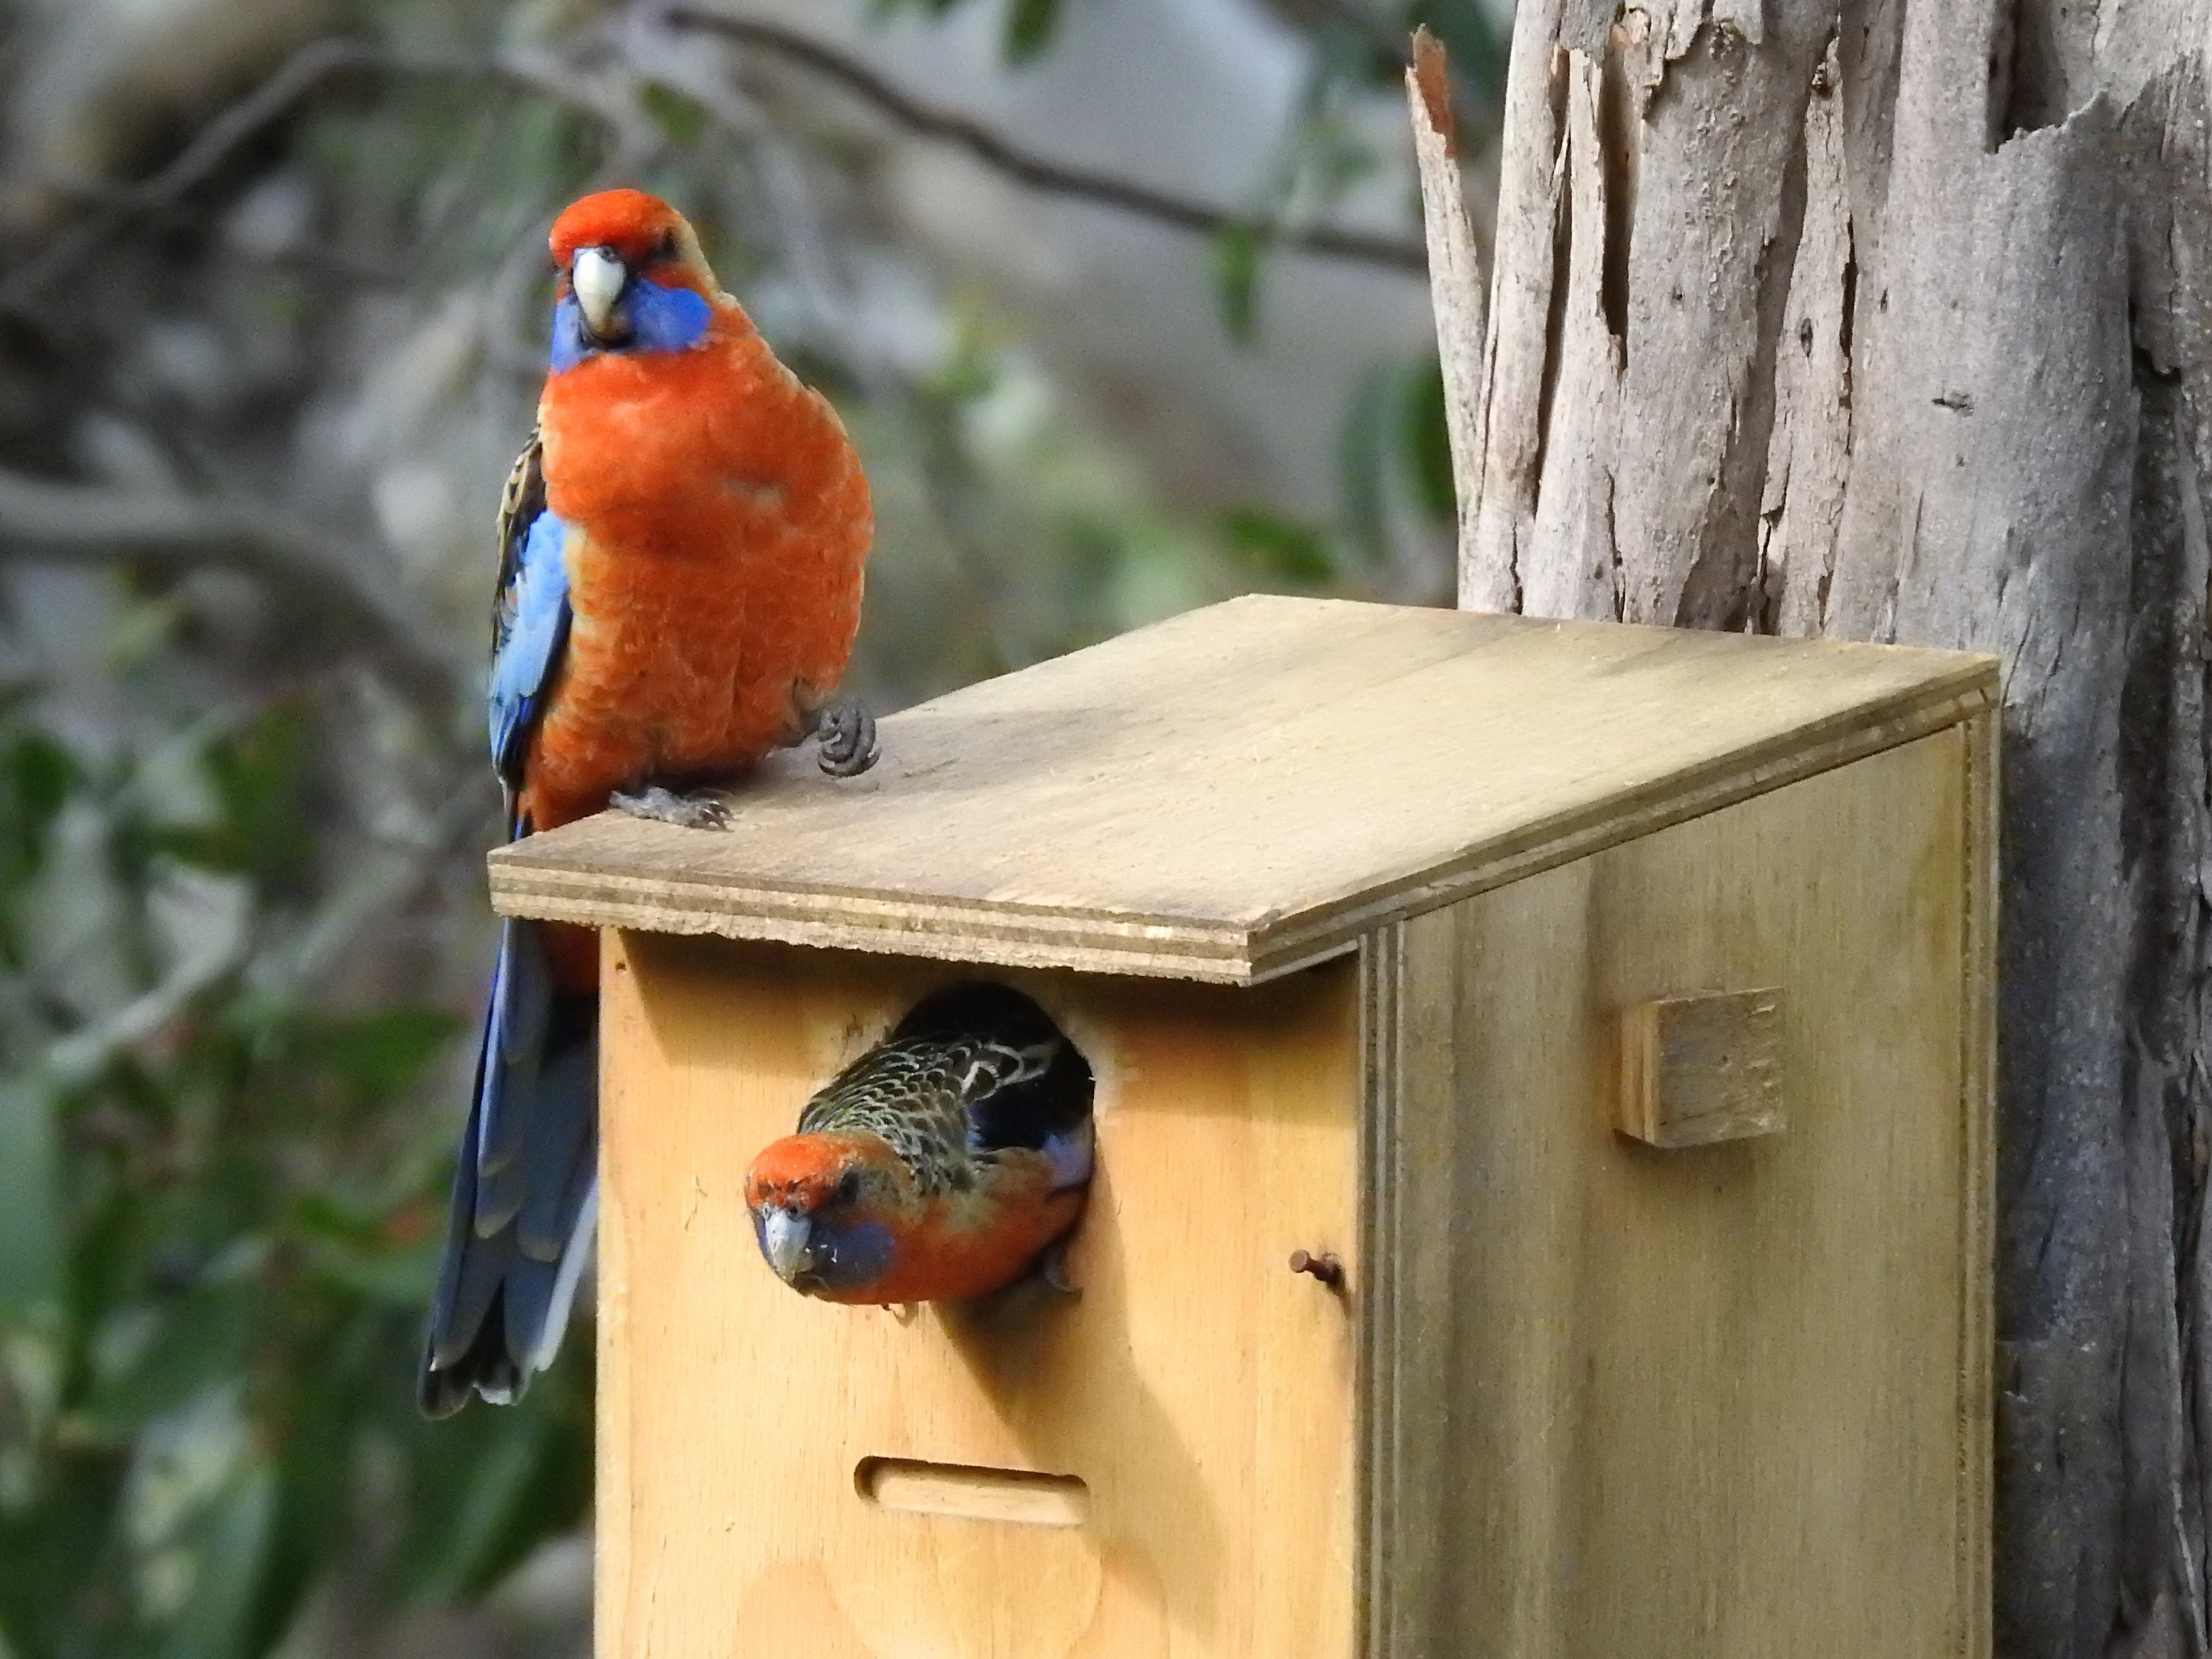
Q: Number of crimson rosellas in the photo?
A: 2